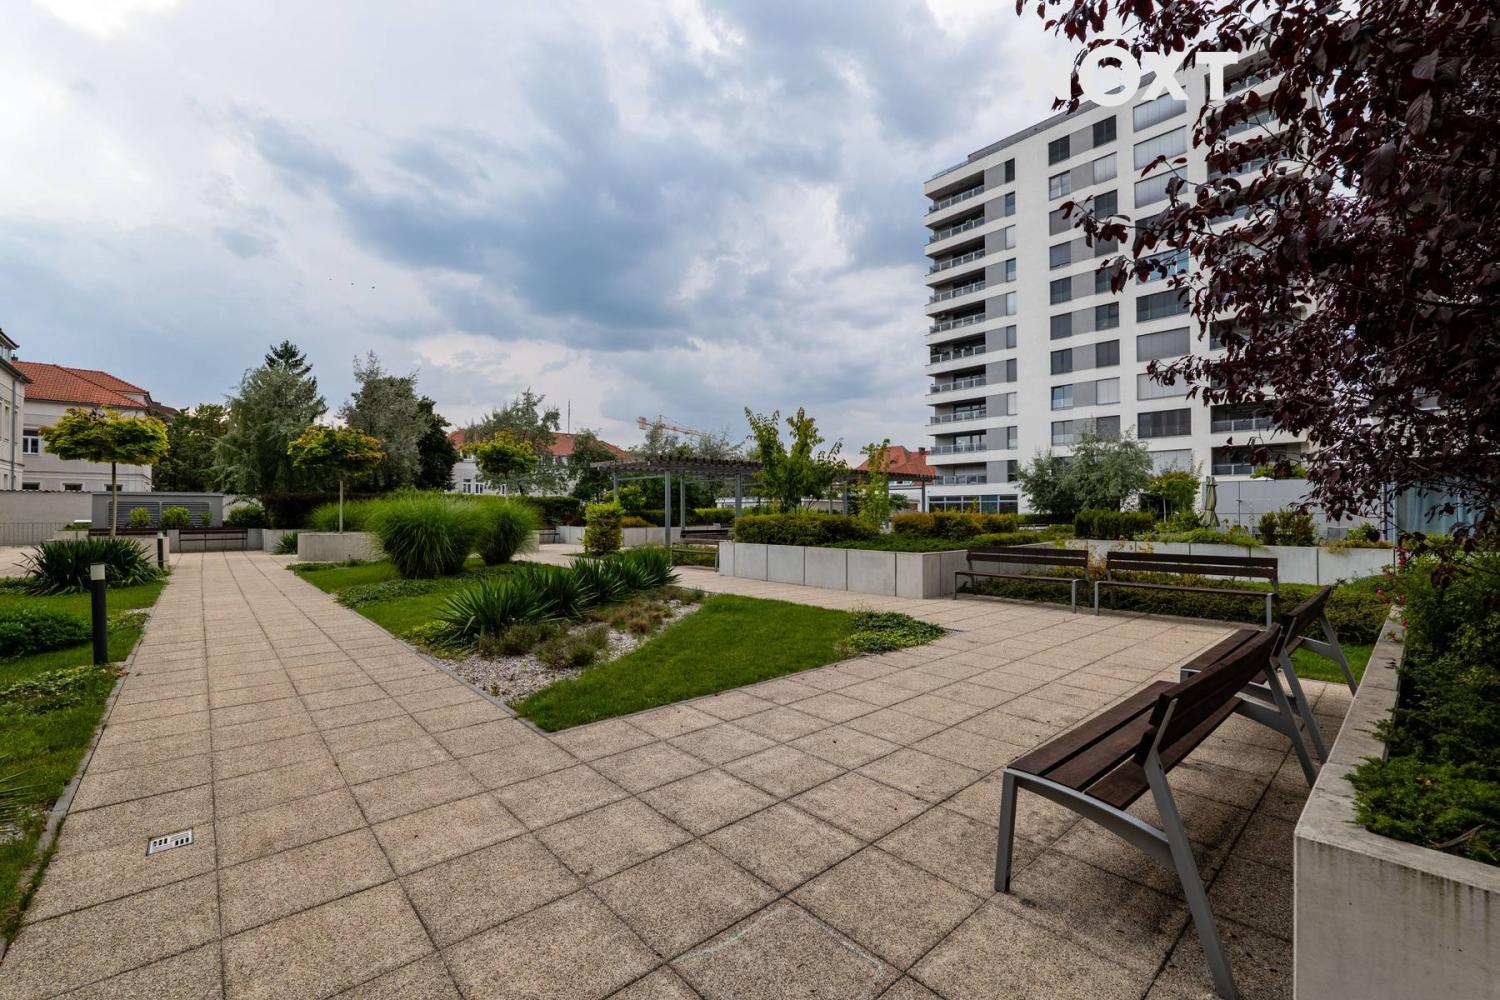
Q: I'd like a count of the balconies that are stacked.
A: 10